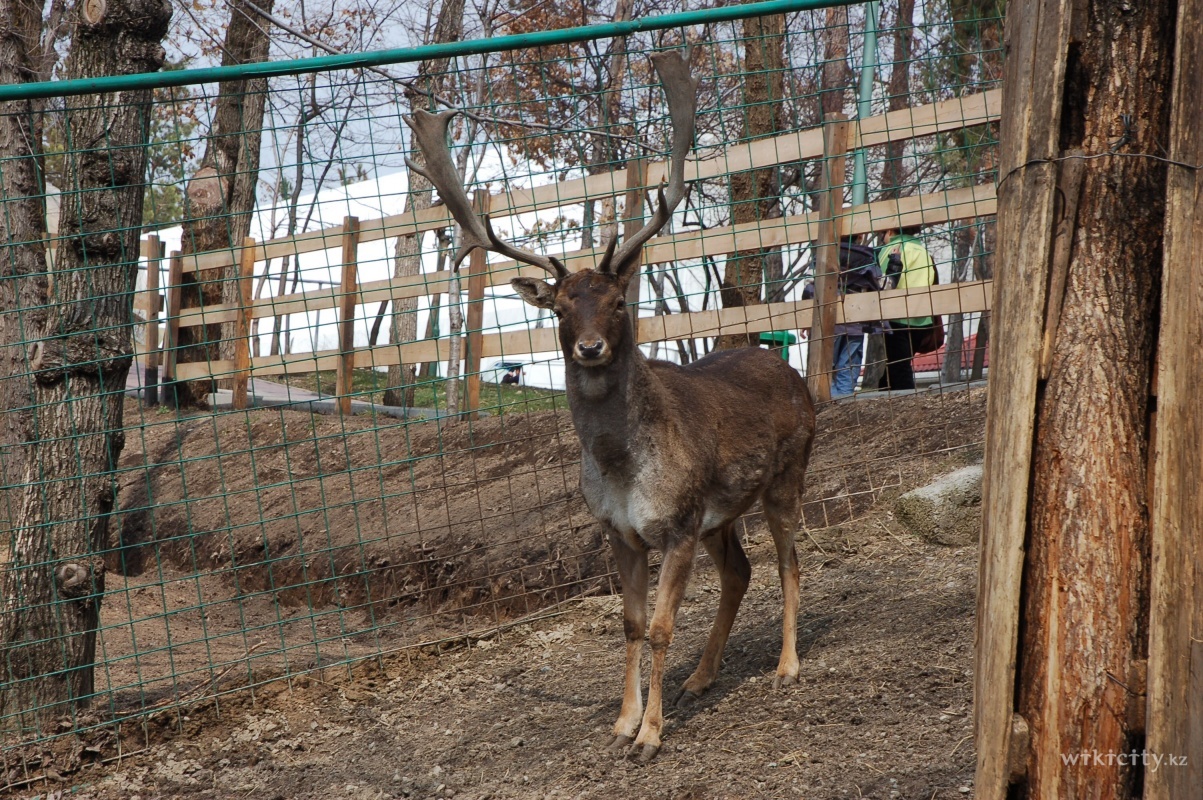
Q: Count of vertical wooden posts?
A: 7